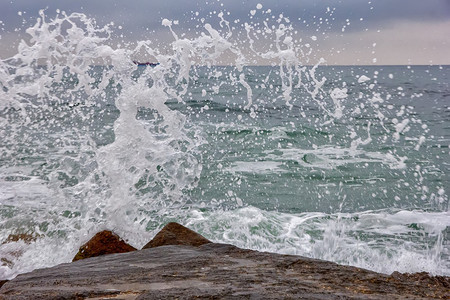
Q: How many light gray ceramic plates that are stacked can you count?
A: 0